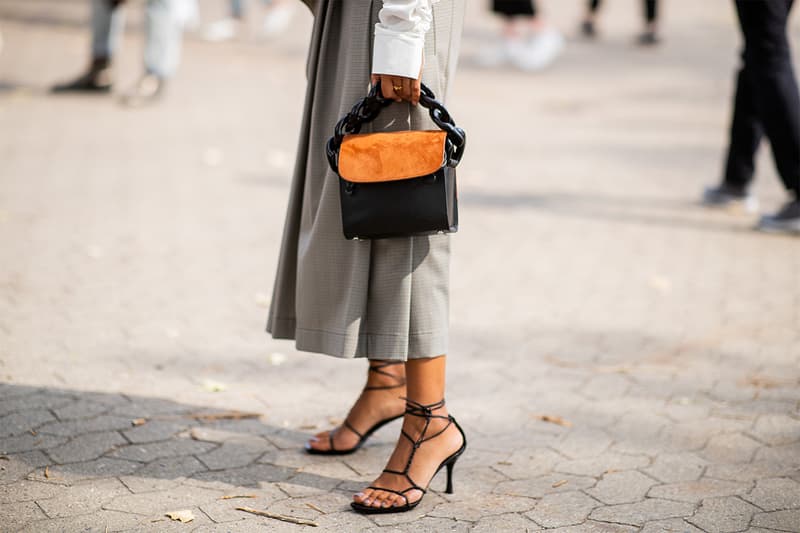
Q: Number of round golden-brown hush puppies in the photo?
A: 0